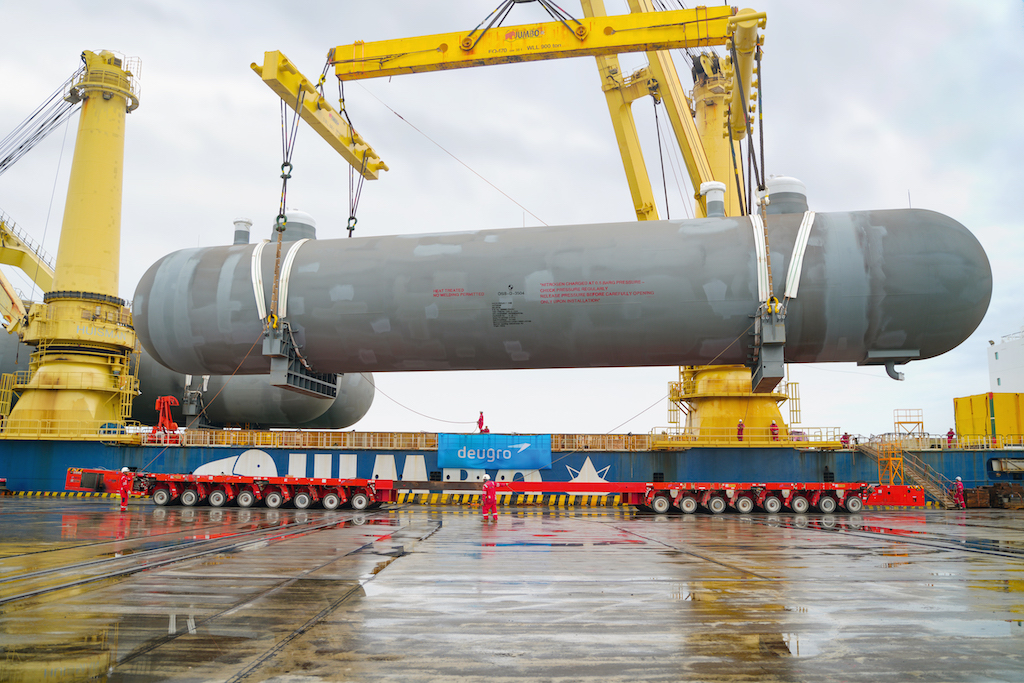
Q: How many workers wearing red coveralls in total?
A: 9